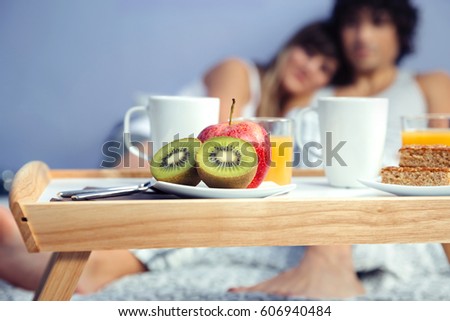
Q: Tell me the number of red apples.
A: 1